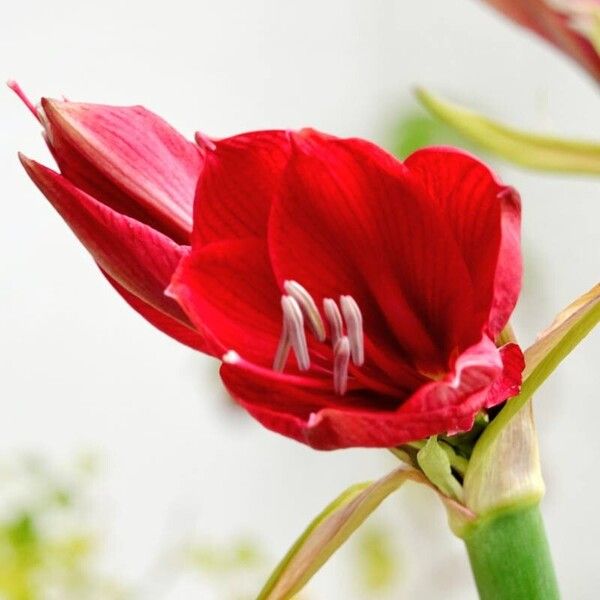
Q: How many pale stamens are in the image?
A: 6